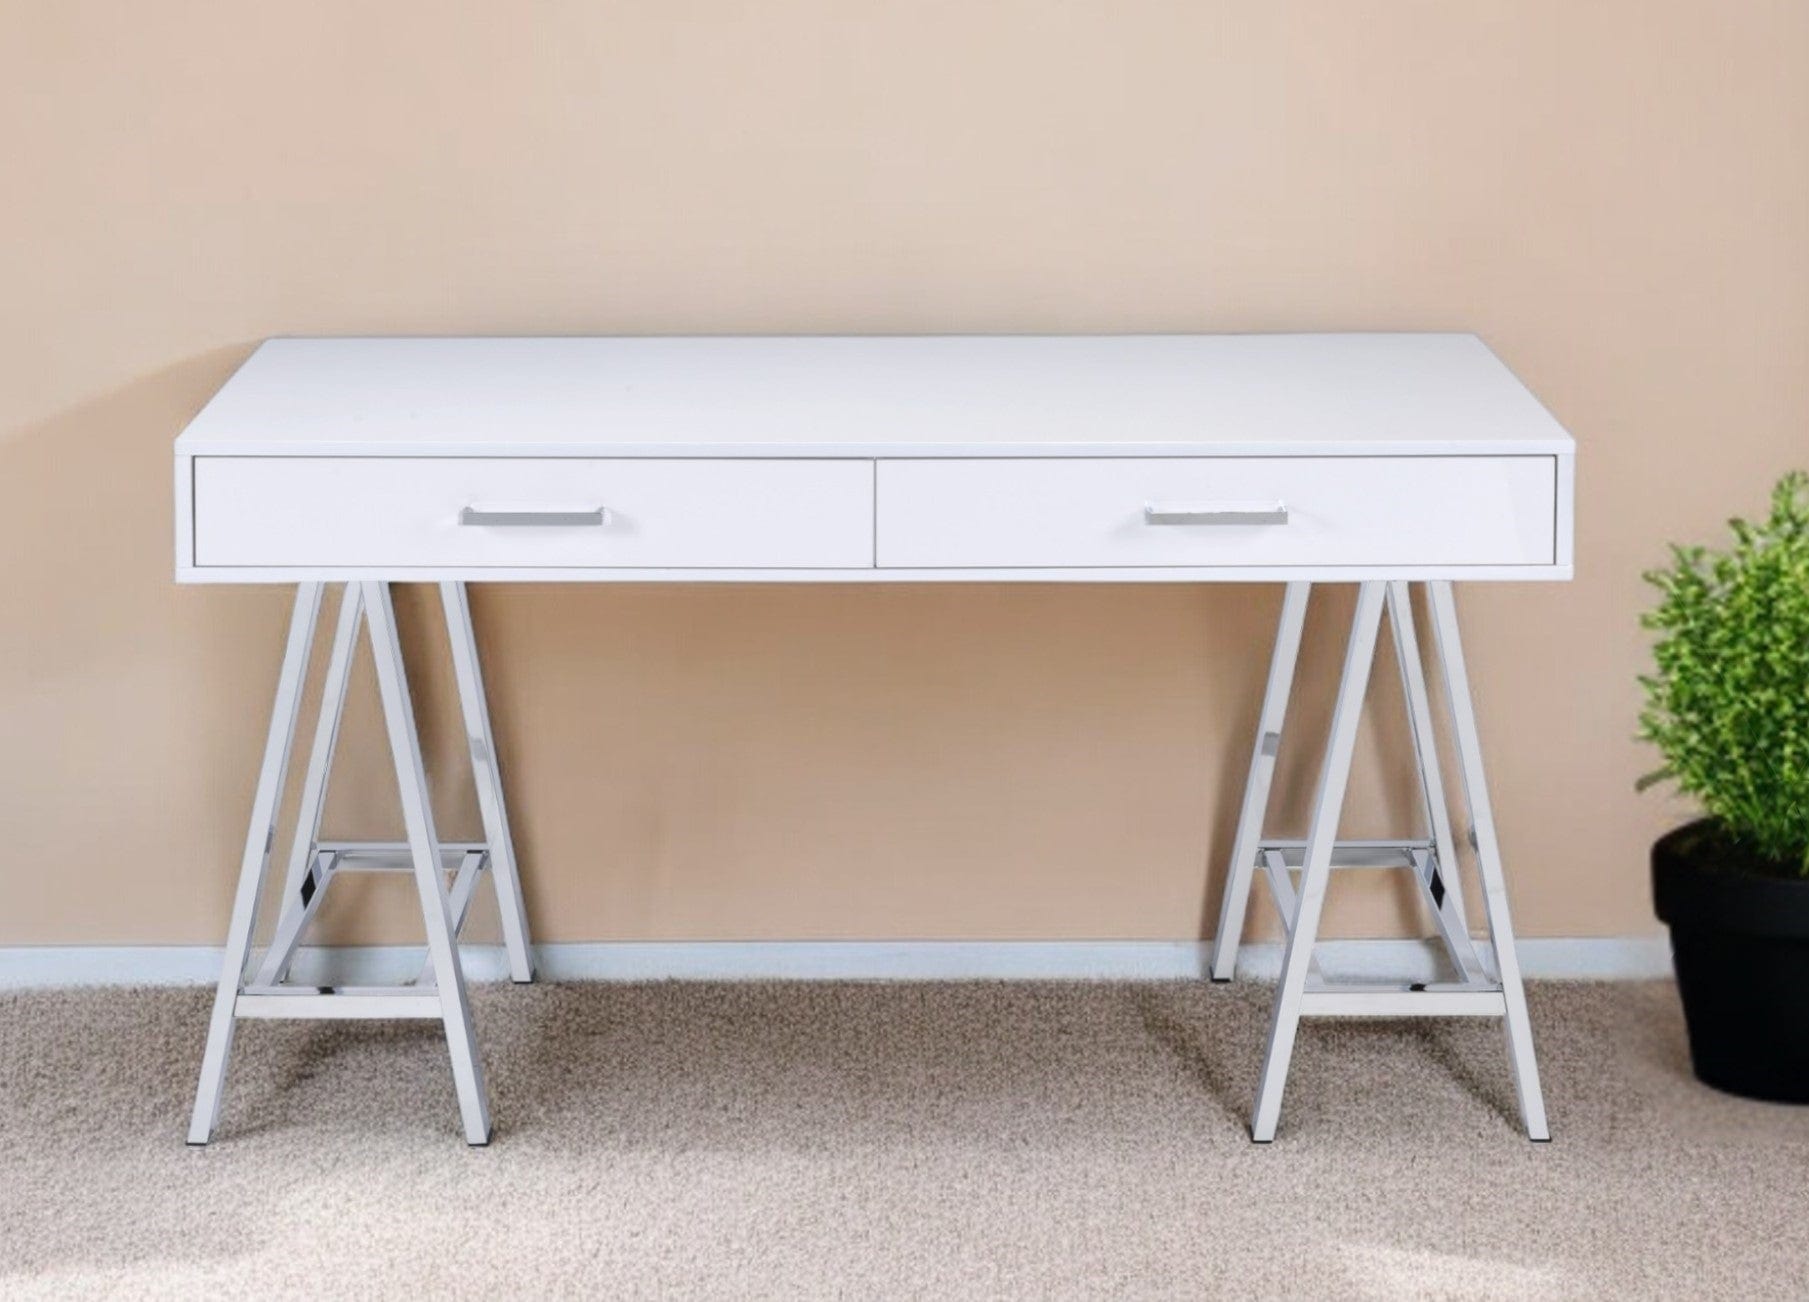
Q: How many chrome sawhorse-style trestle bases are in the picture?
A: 2